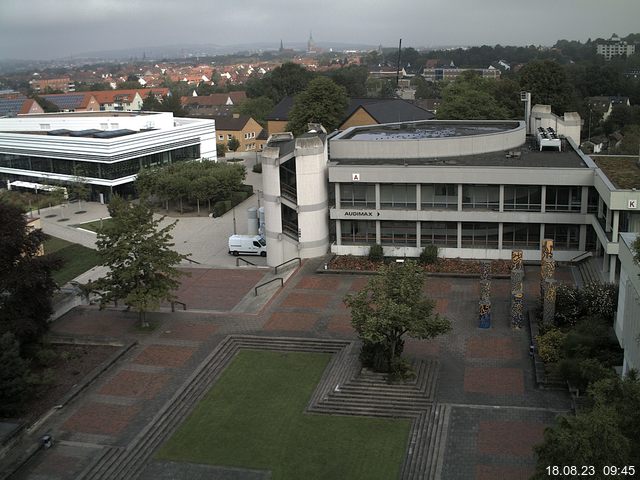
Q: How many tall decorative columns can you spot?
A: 3